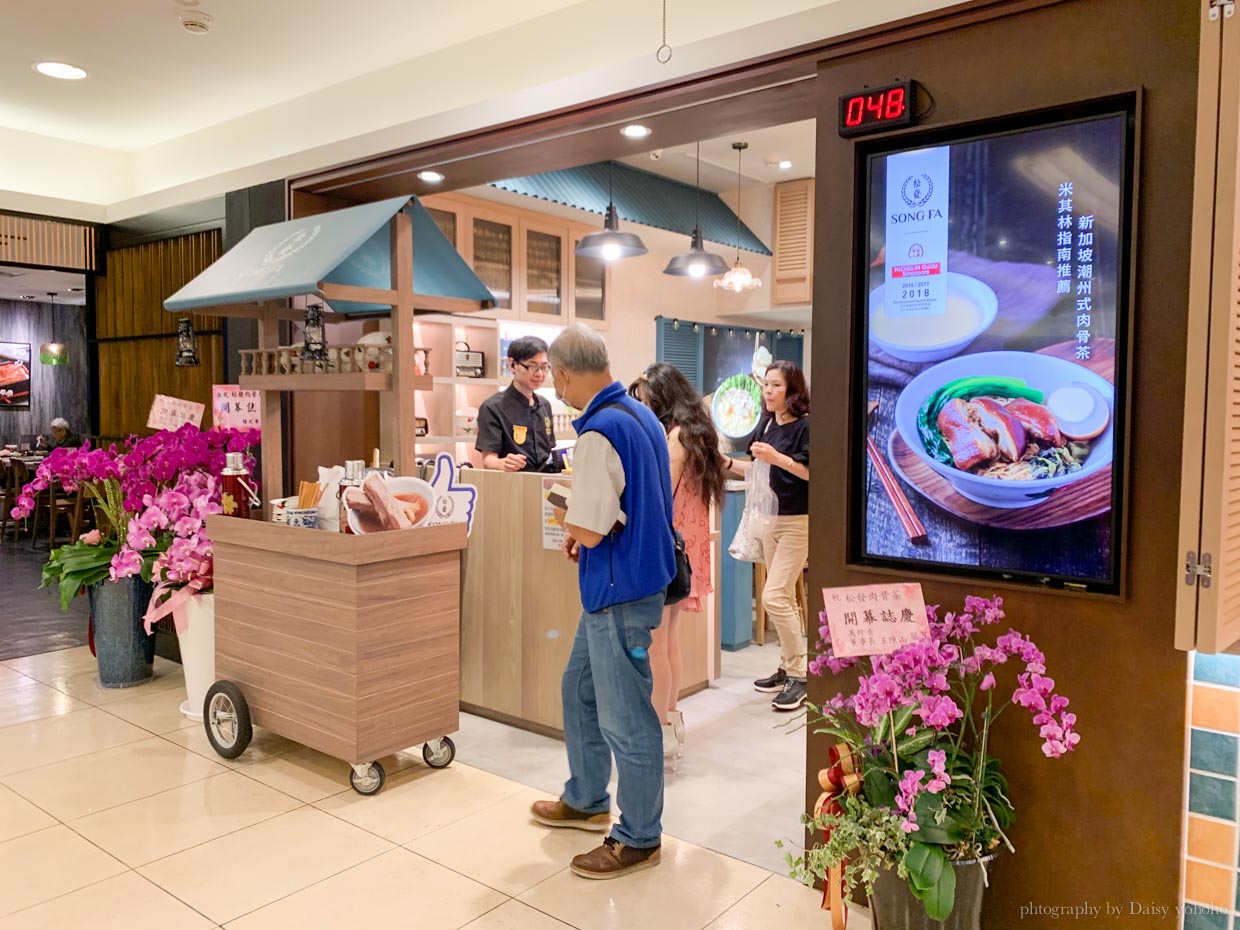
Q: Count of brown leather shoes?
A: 2